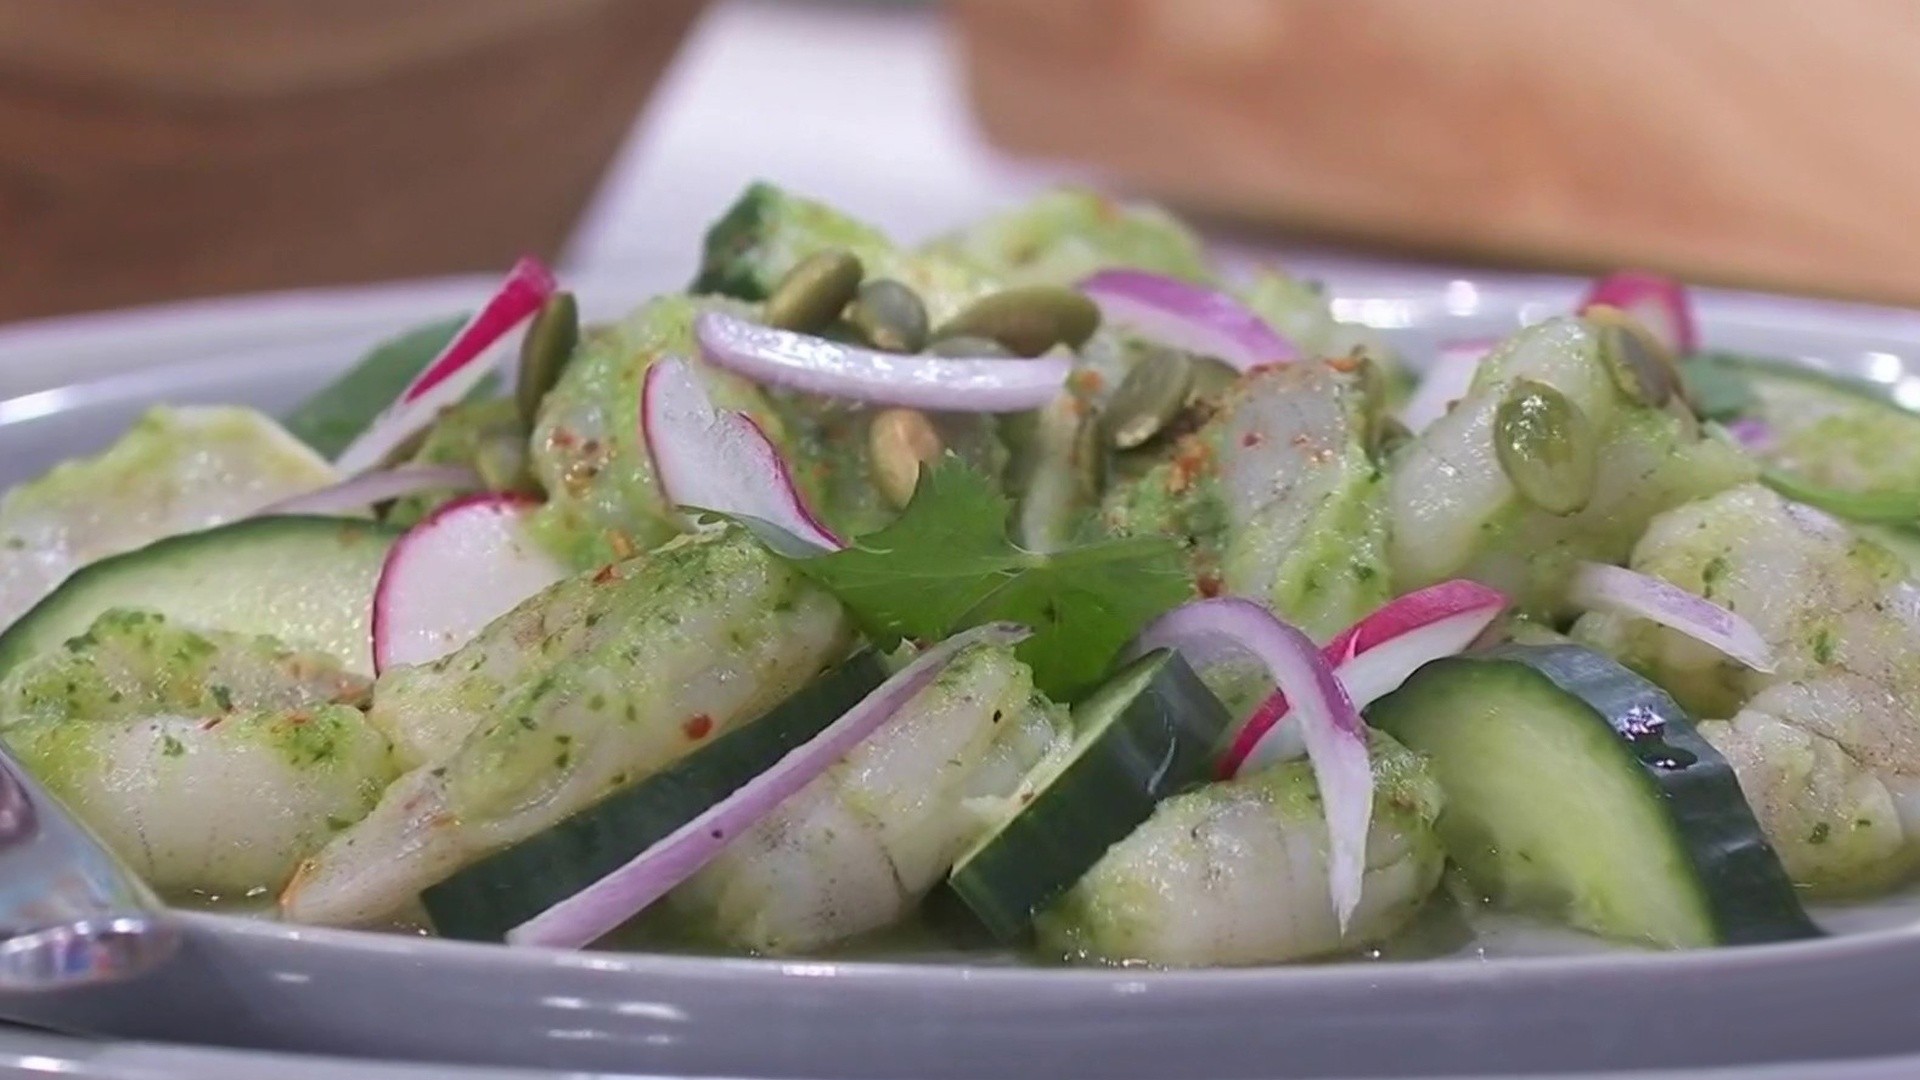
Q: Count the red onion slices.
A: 6